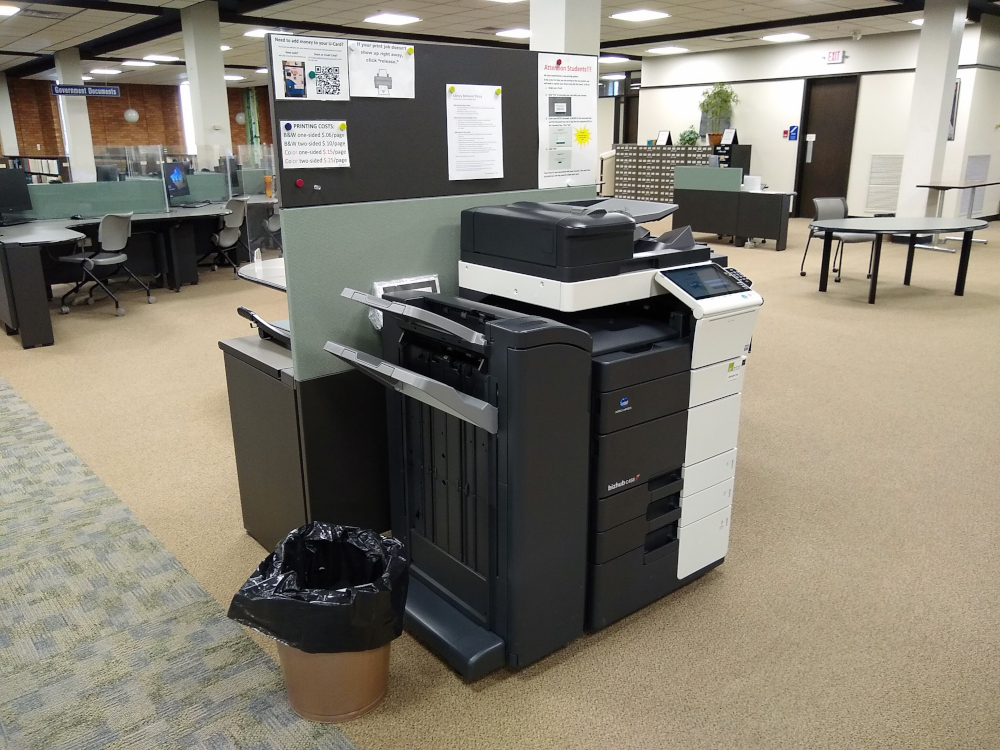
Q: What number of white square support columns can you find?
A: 5